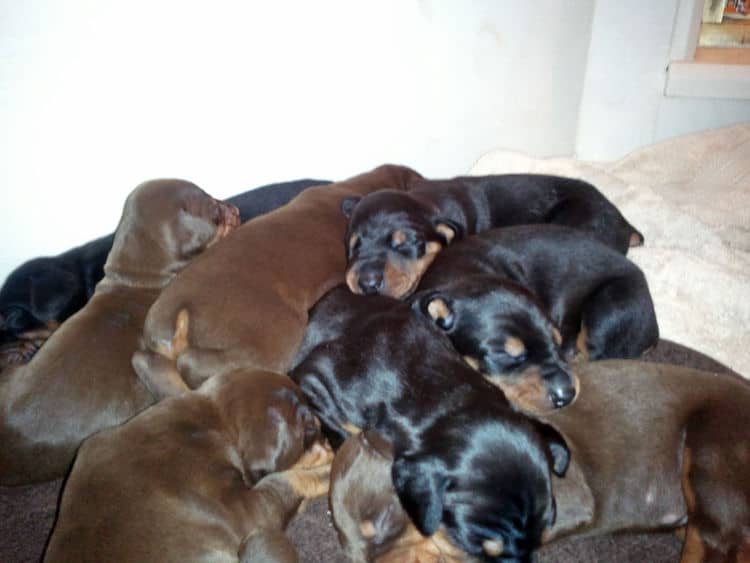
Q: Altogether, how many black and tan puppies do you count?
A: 4